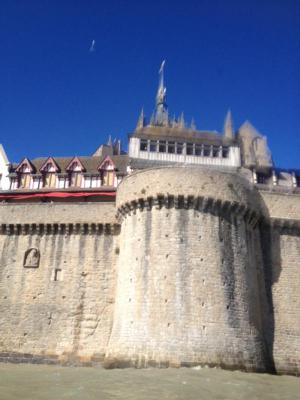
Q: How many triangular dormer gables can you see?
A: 4